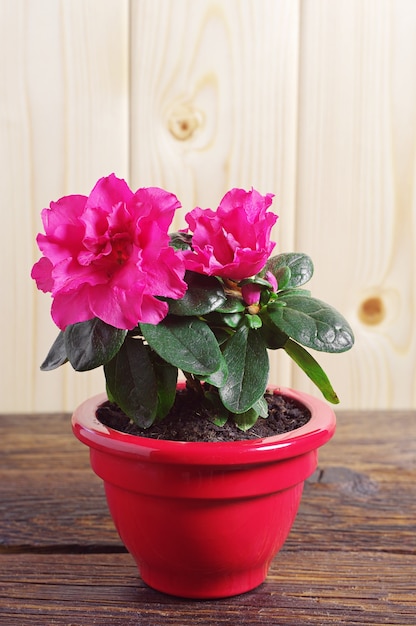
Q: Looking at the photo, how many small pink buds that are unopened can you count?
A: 2